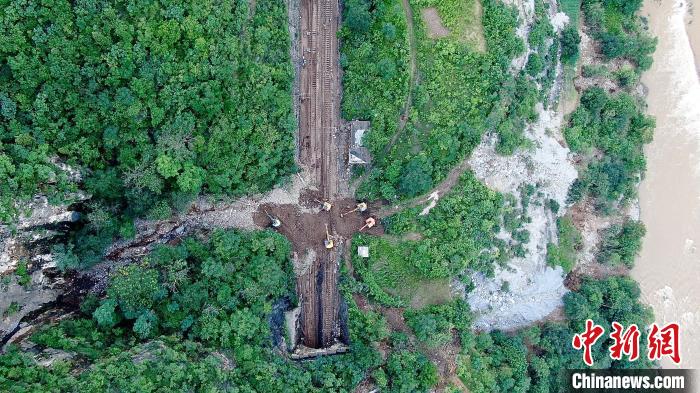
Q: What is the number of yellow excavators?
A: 3